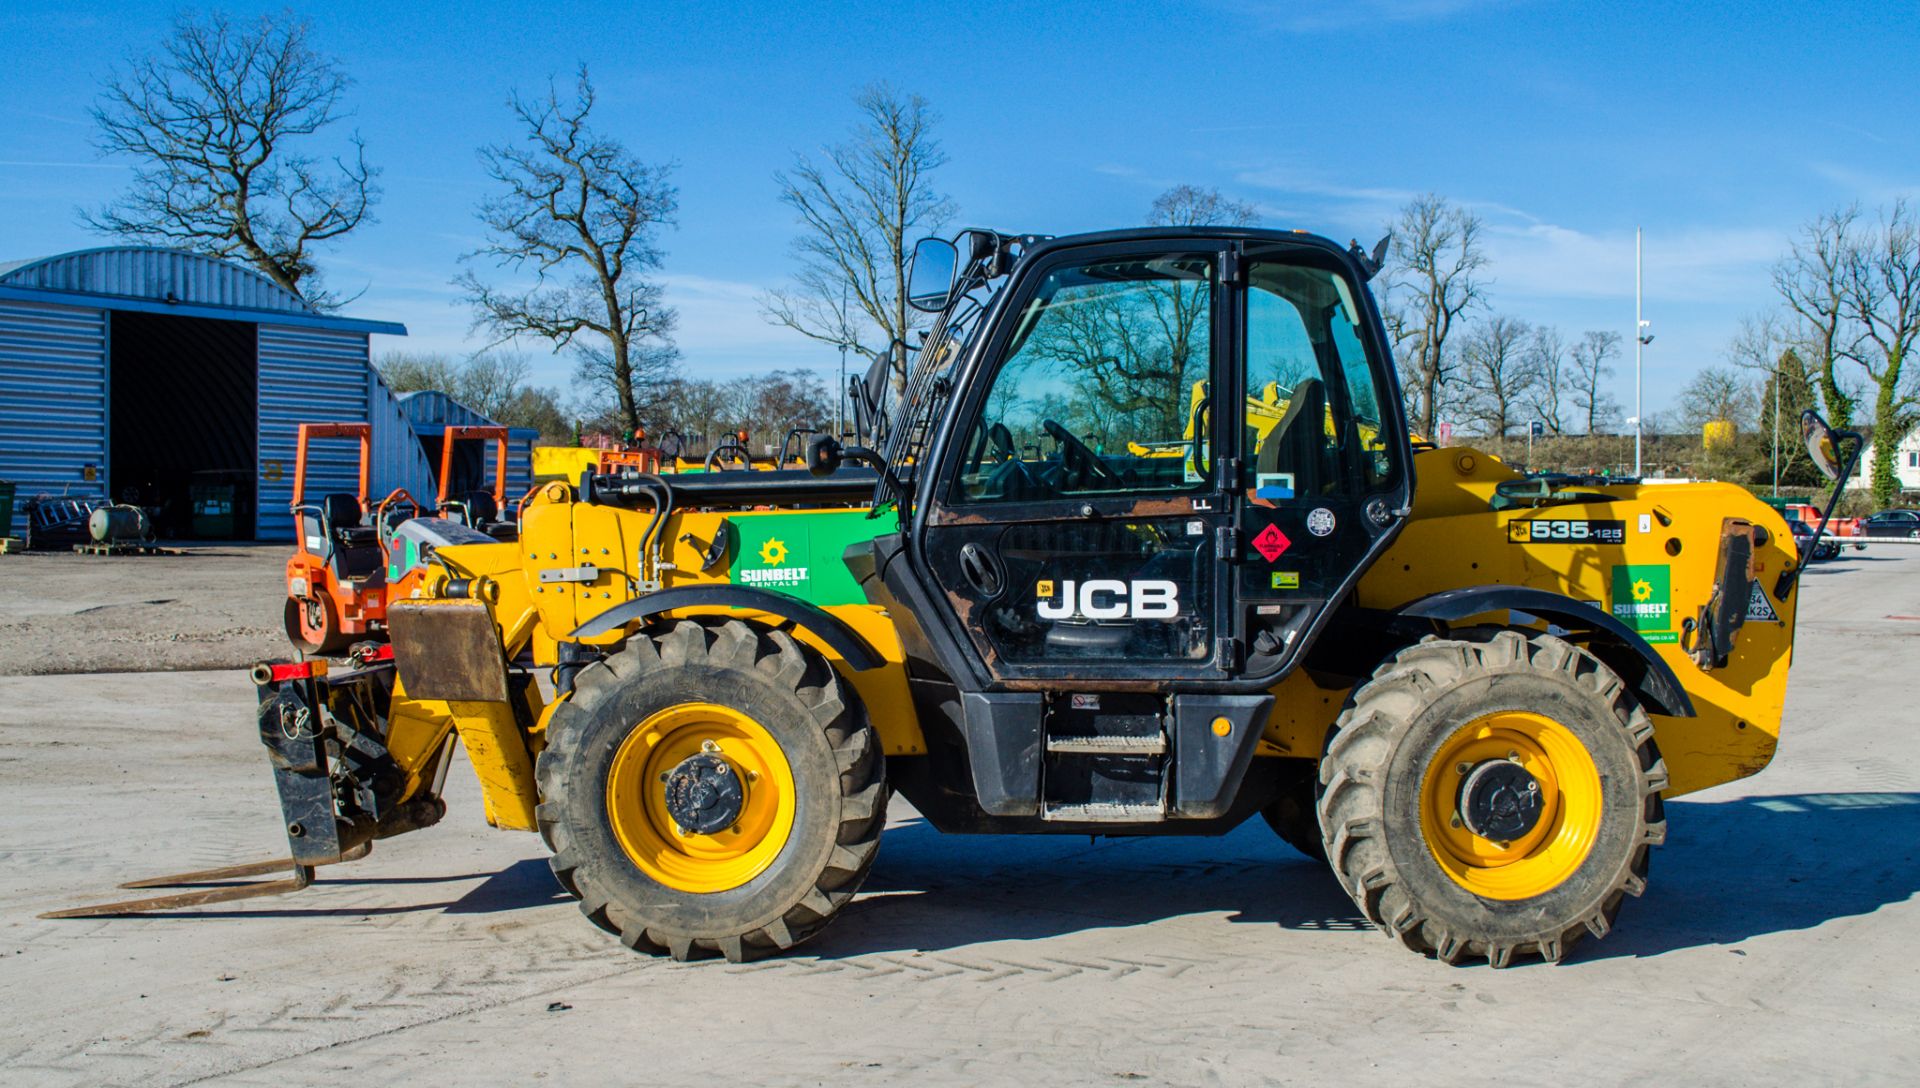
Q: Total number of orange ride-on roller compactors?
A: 2